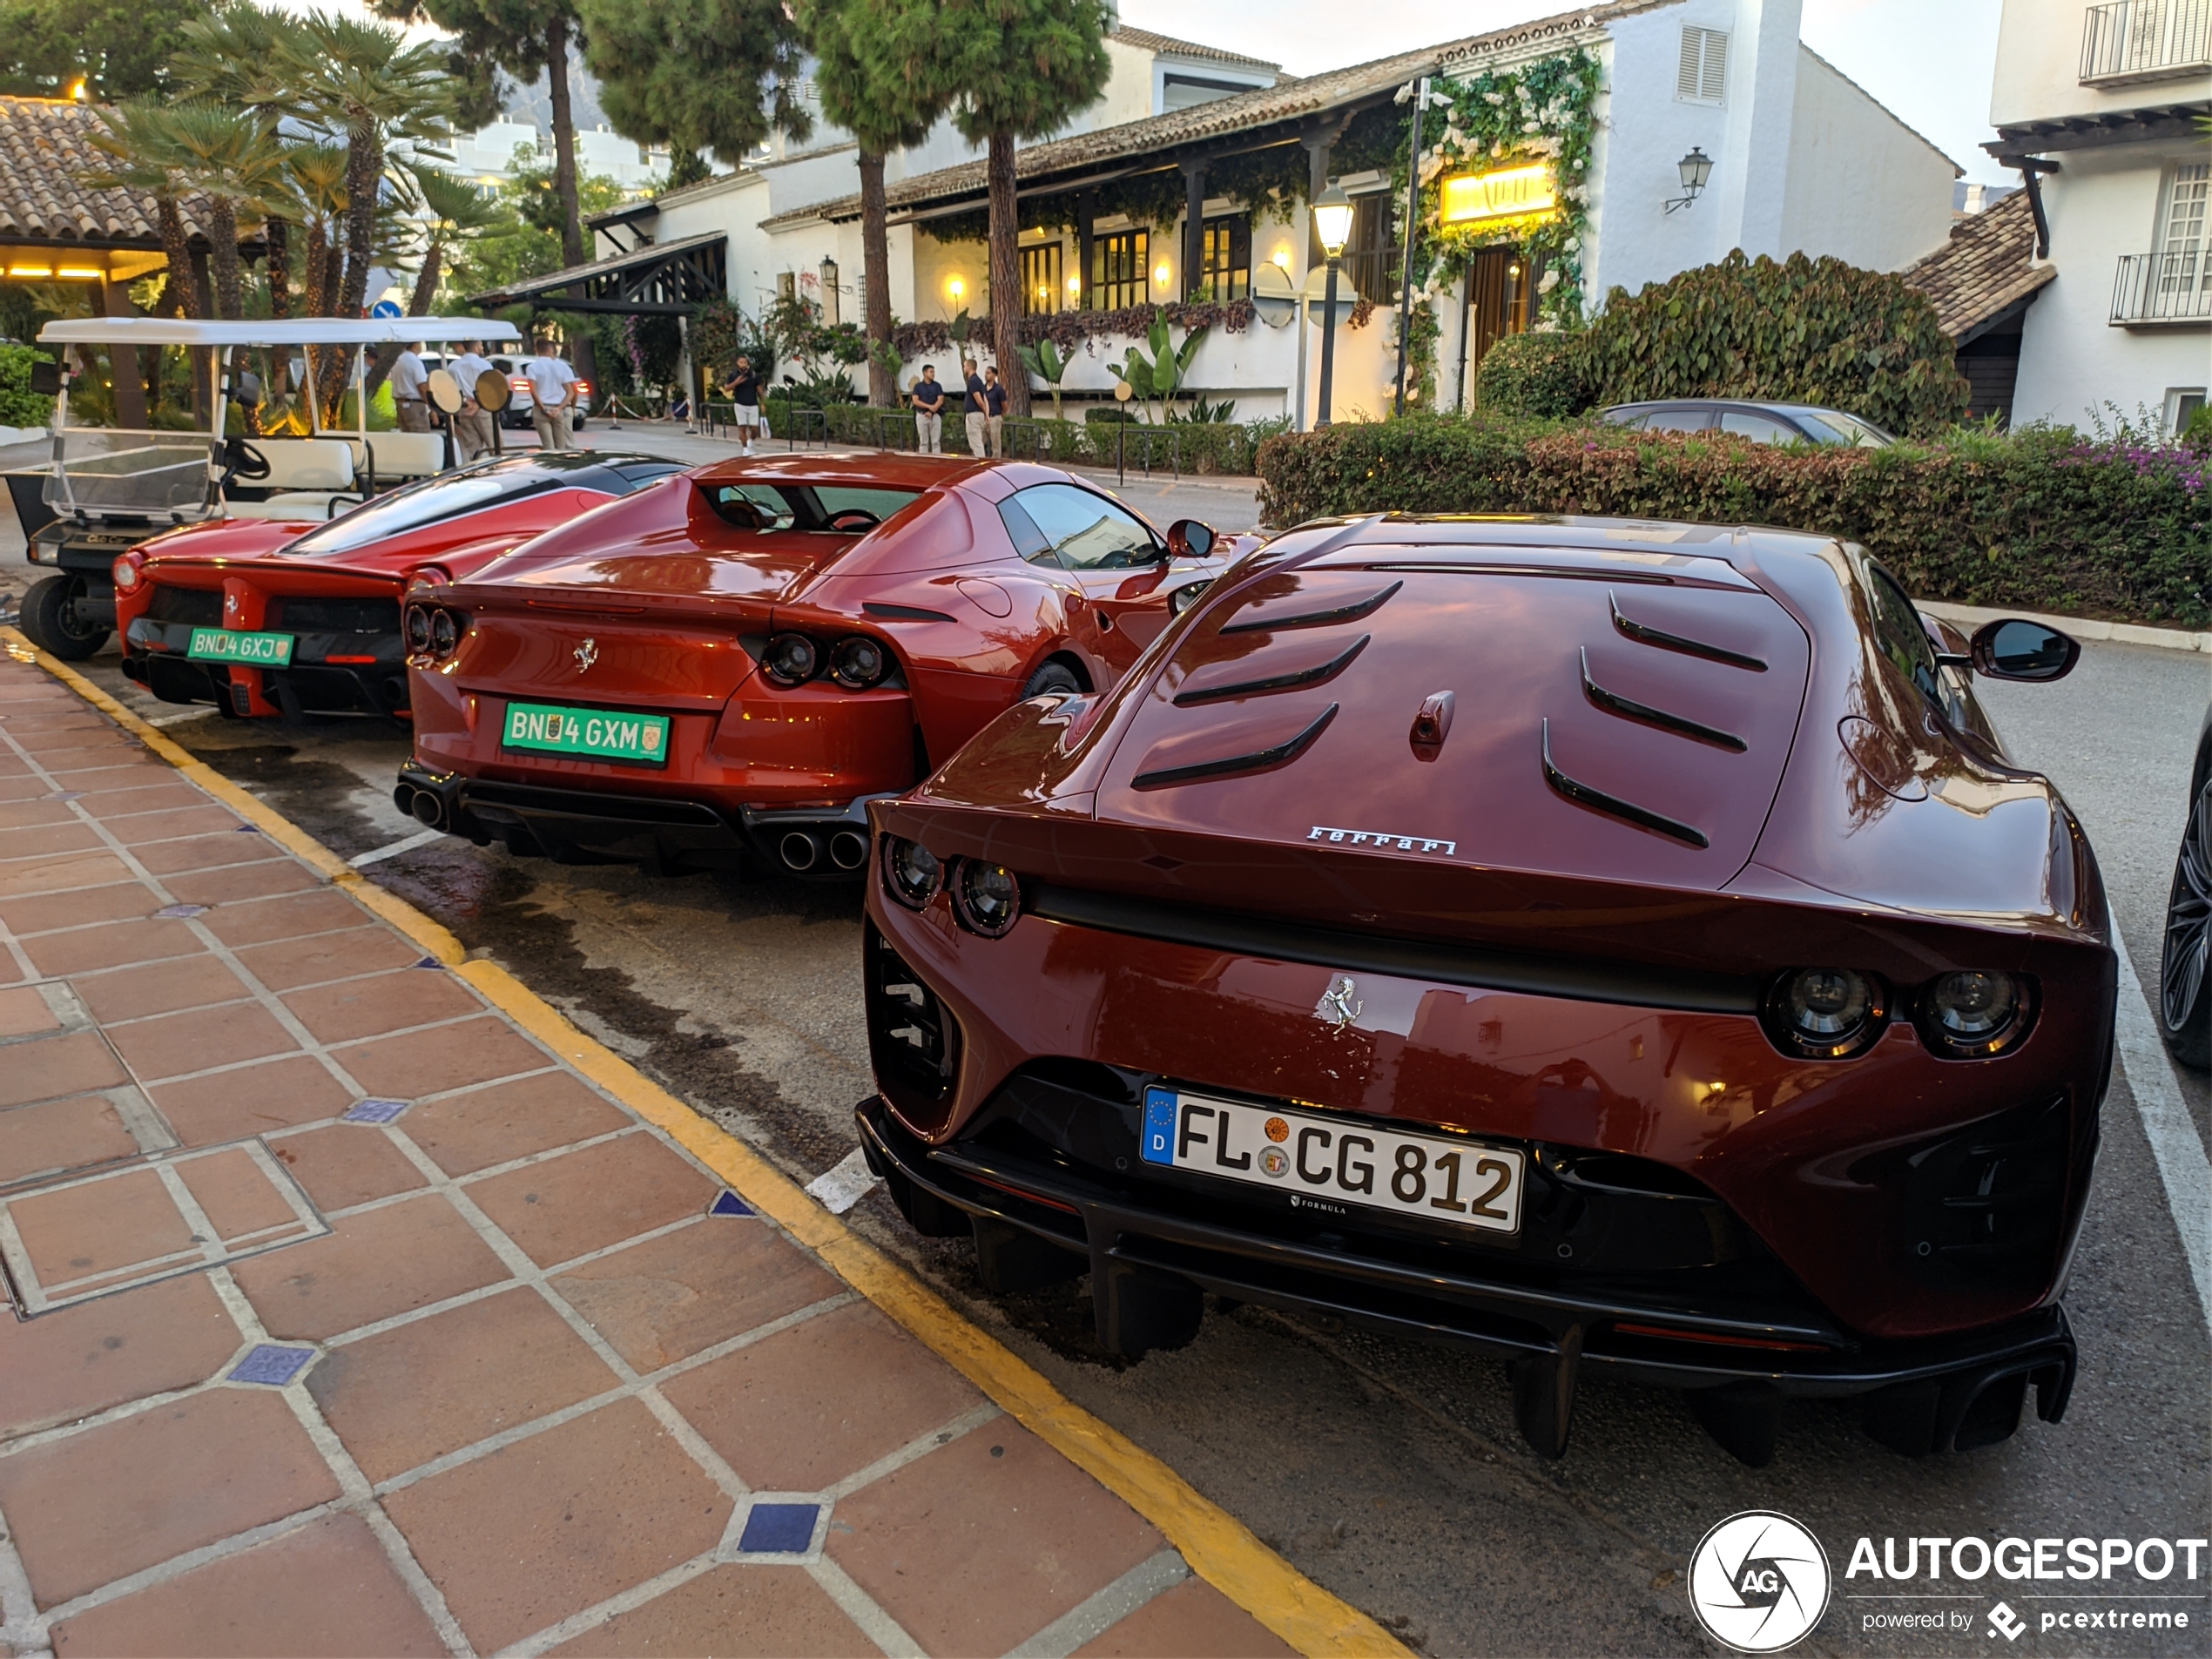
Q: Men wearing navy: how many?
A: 4